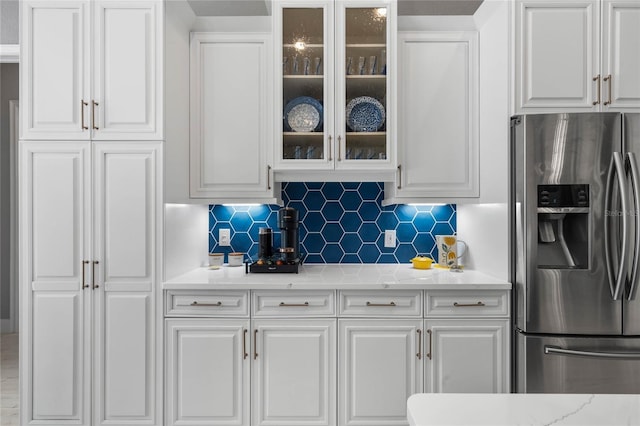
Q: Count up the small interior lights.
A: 2